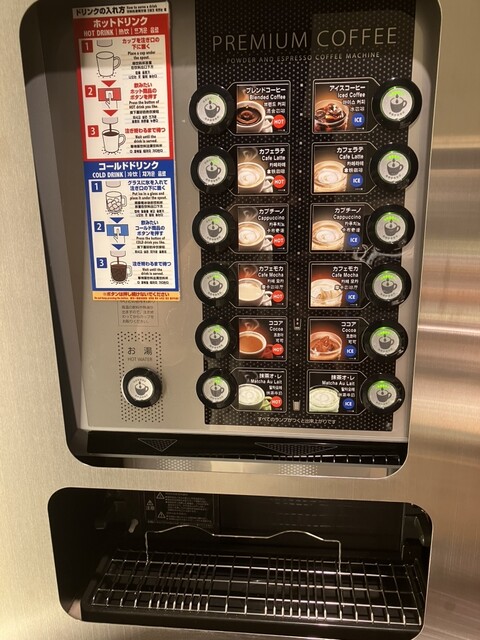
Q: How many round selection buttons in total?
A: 13